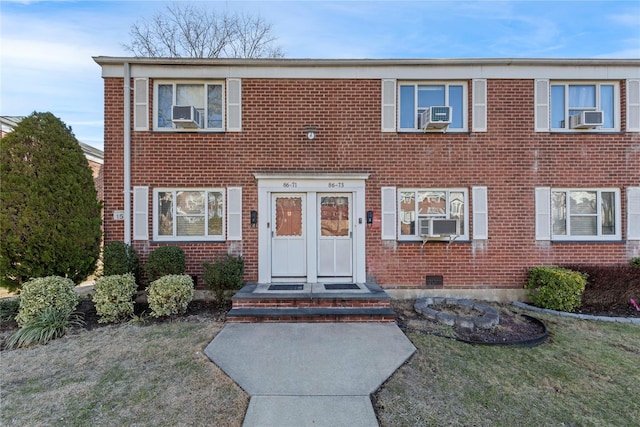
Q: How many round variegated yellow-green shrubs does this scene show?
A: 3